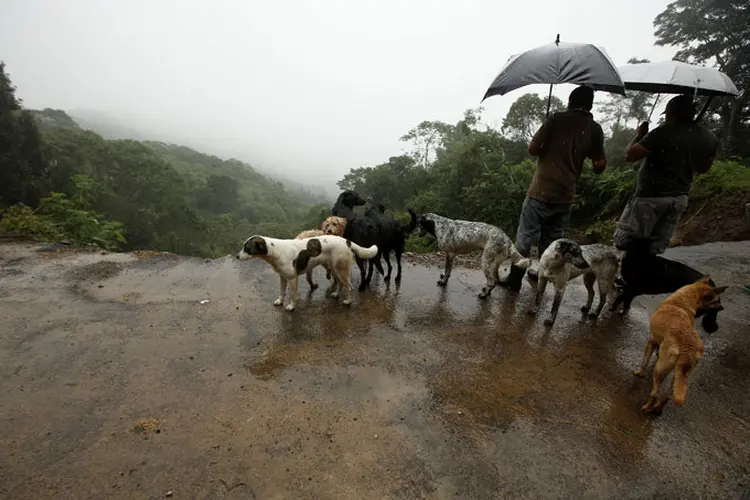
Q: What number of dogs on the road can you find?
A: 8